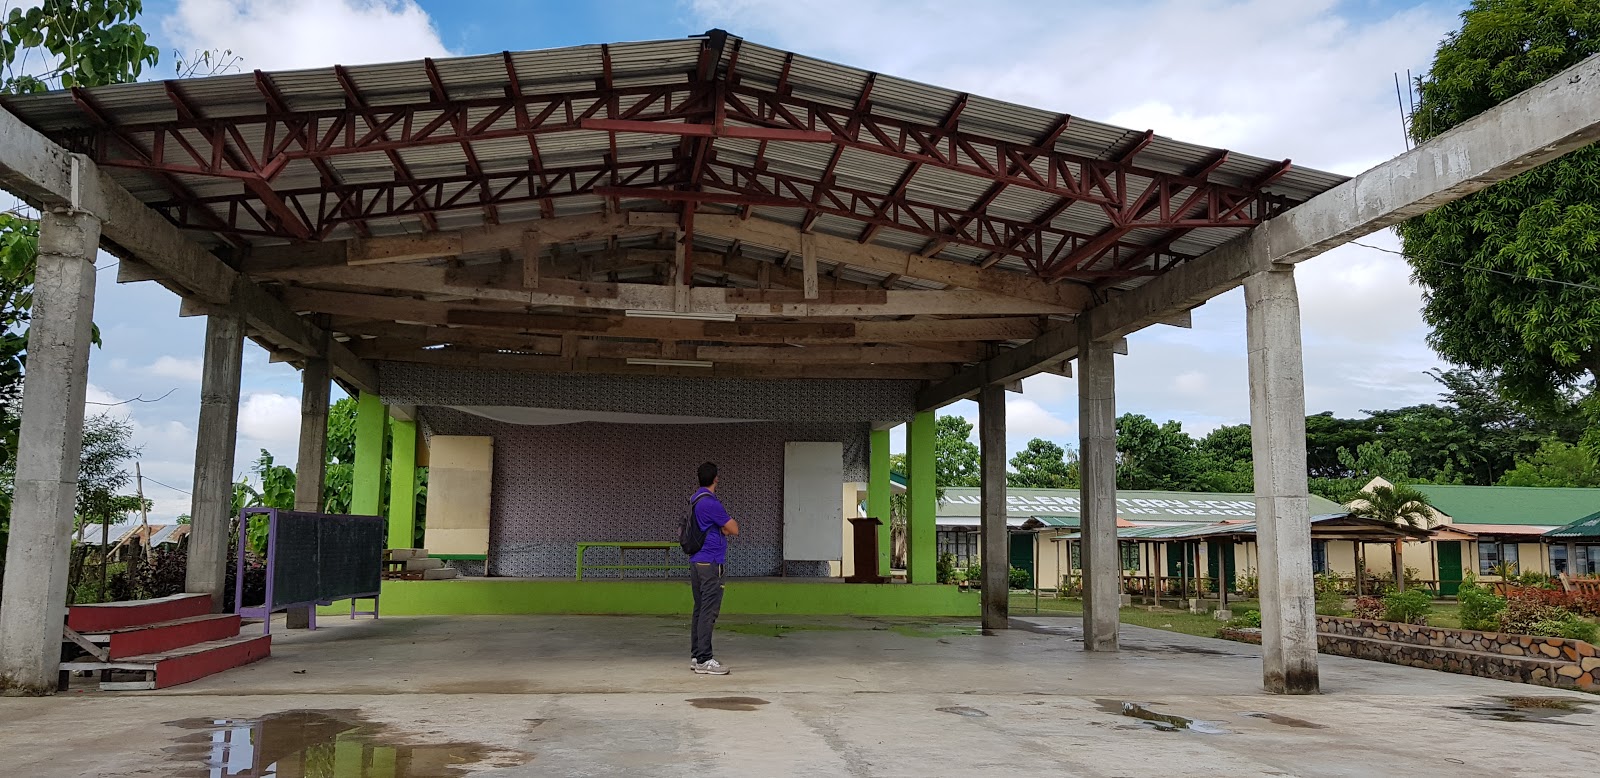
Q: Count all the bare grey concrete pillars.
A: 6